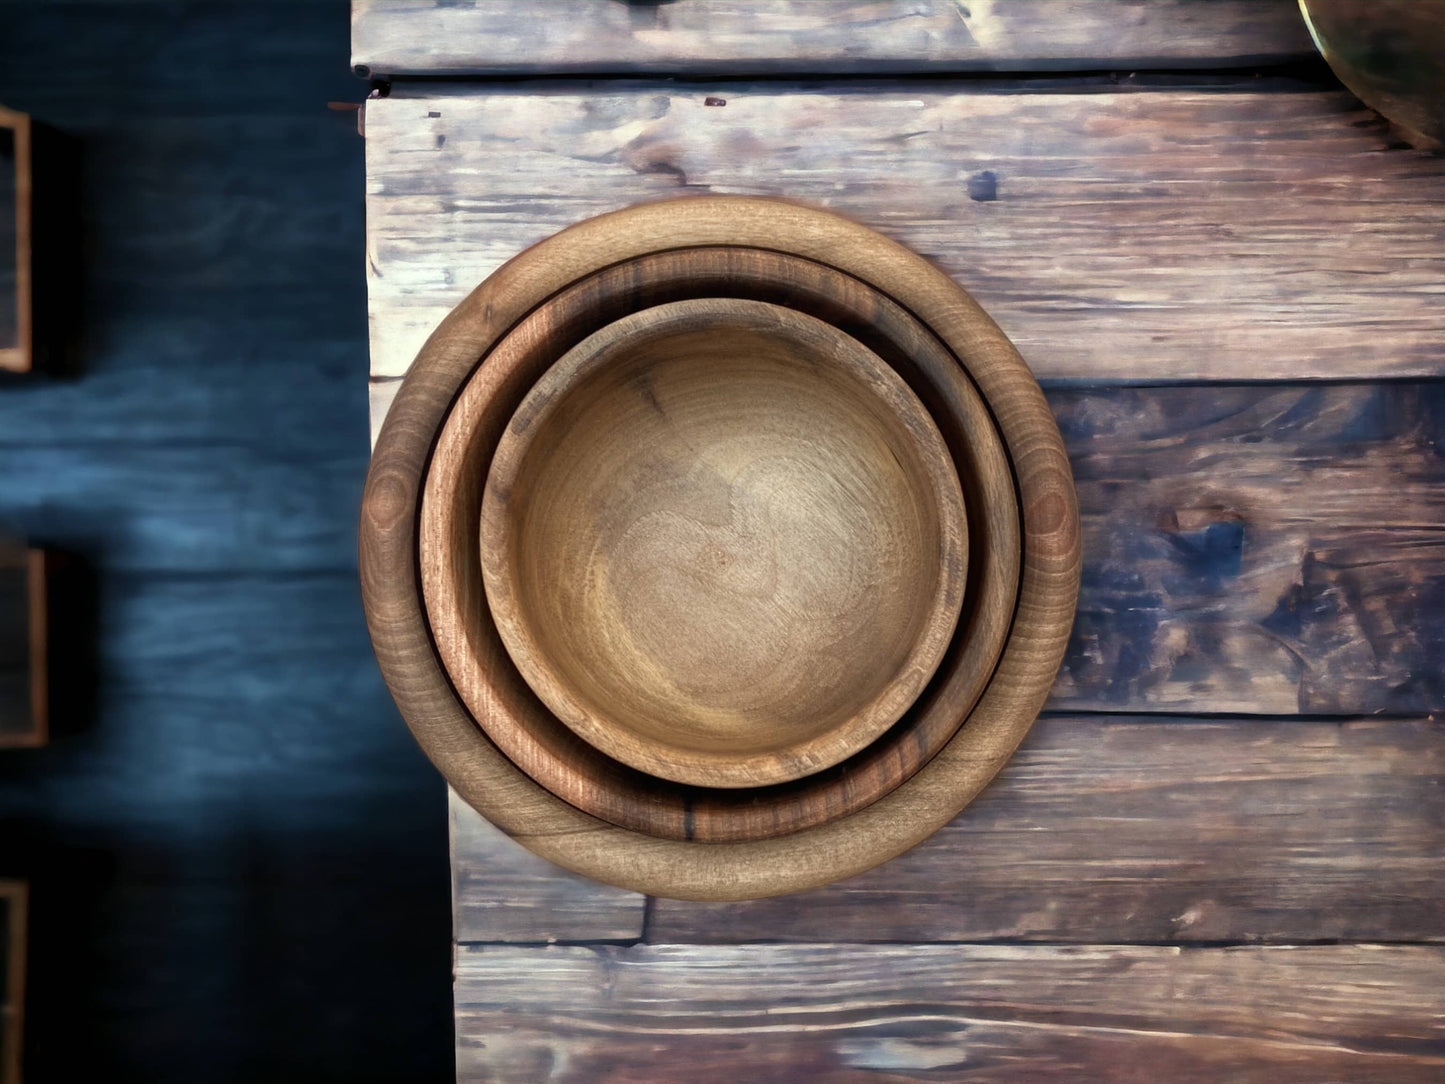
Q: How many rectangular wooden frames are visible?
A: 3